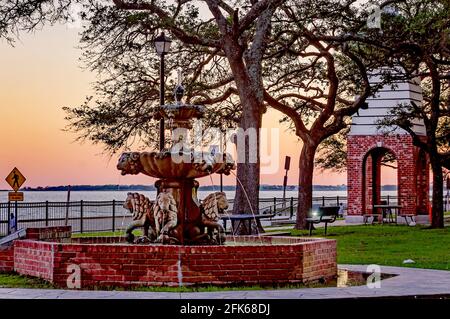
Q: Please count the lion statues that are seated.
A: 3